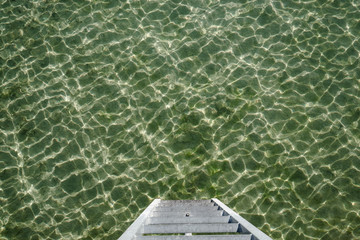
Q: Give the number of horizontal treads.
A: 7